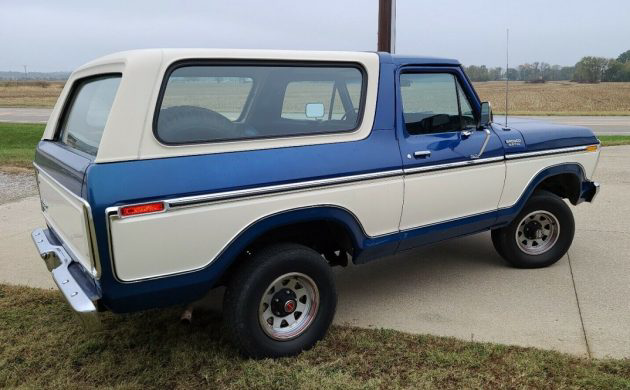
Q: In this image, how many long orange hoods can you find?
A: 0